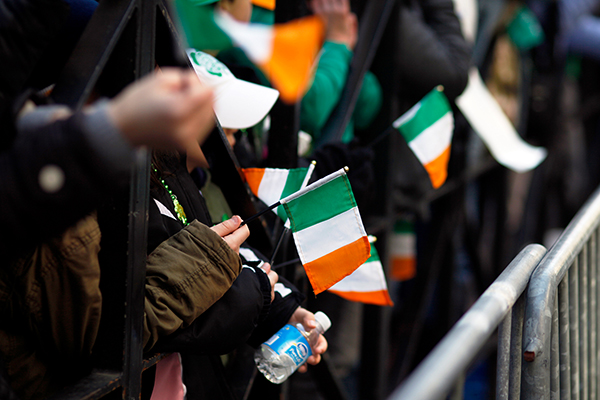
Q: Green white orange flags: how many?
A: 6